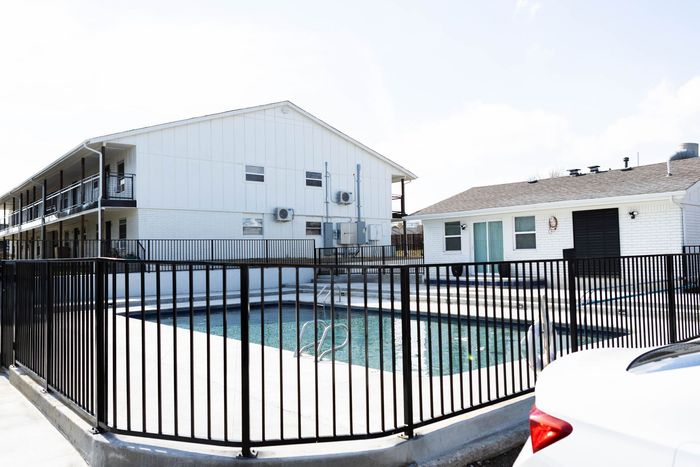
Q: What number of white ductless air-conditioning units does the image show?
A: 2